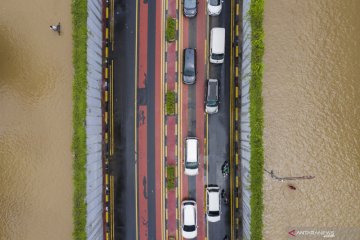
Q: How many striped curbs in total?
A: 4